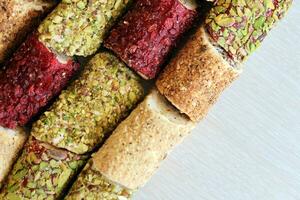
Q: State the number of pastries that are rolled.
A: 11